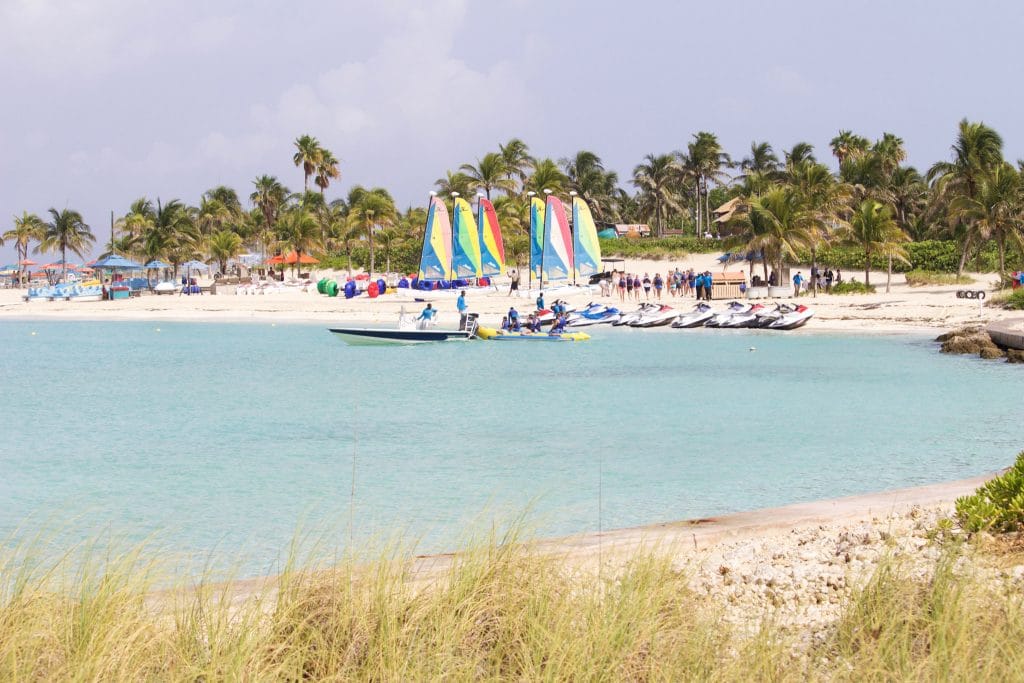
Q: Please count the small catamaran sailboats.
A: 6